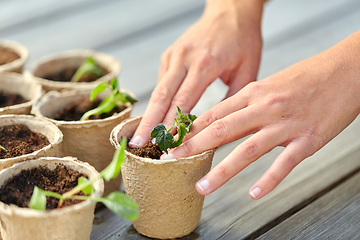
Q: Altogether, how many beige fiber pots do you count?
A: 7